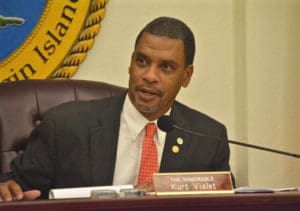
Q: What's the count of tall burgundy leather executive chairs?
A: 1